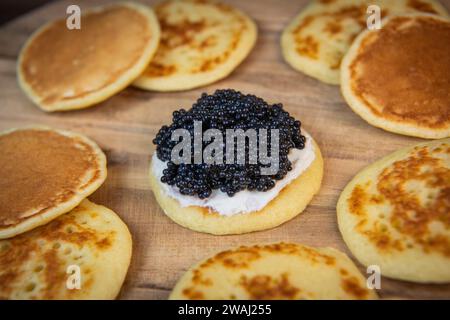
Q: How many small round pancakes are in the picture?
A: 9